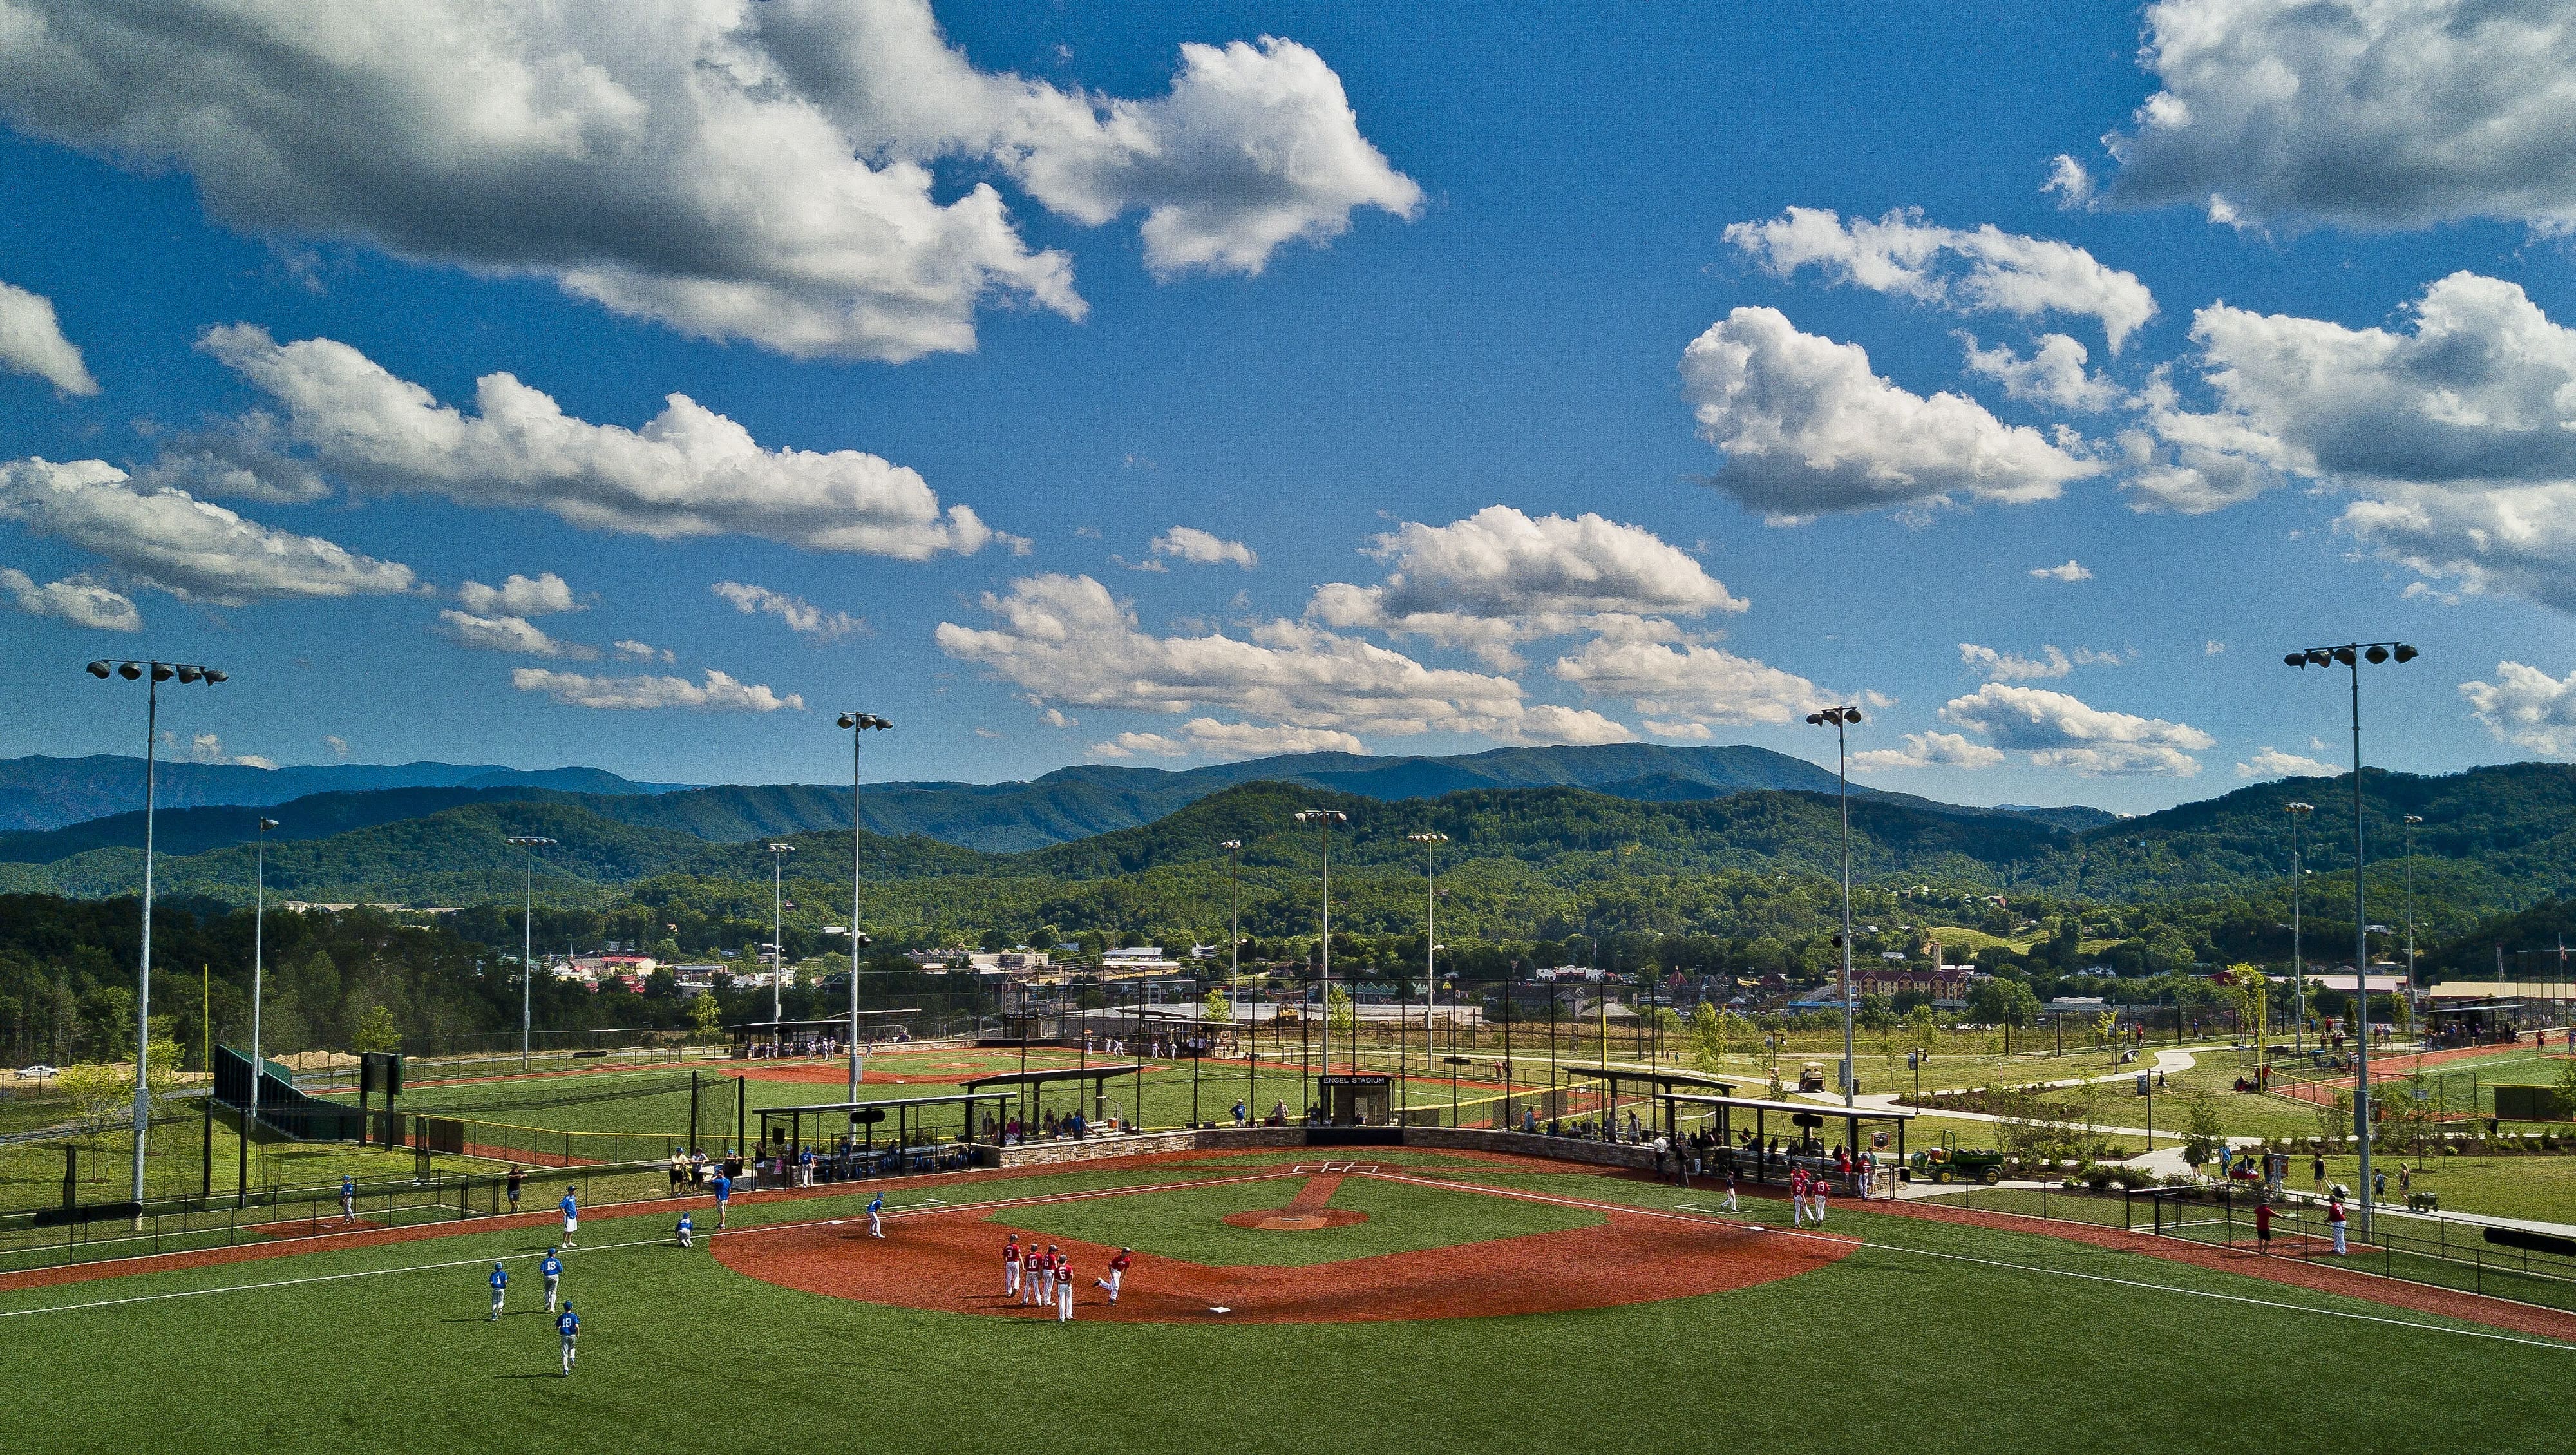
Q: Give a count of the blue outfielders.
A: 3